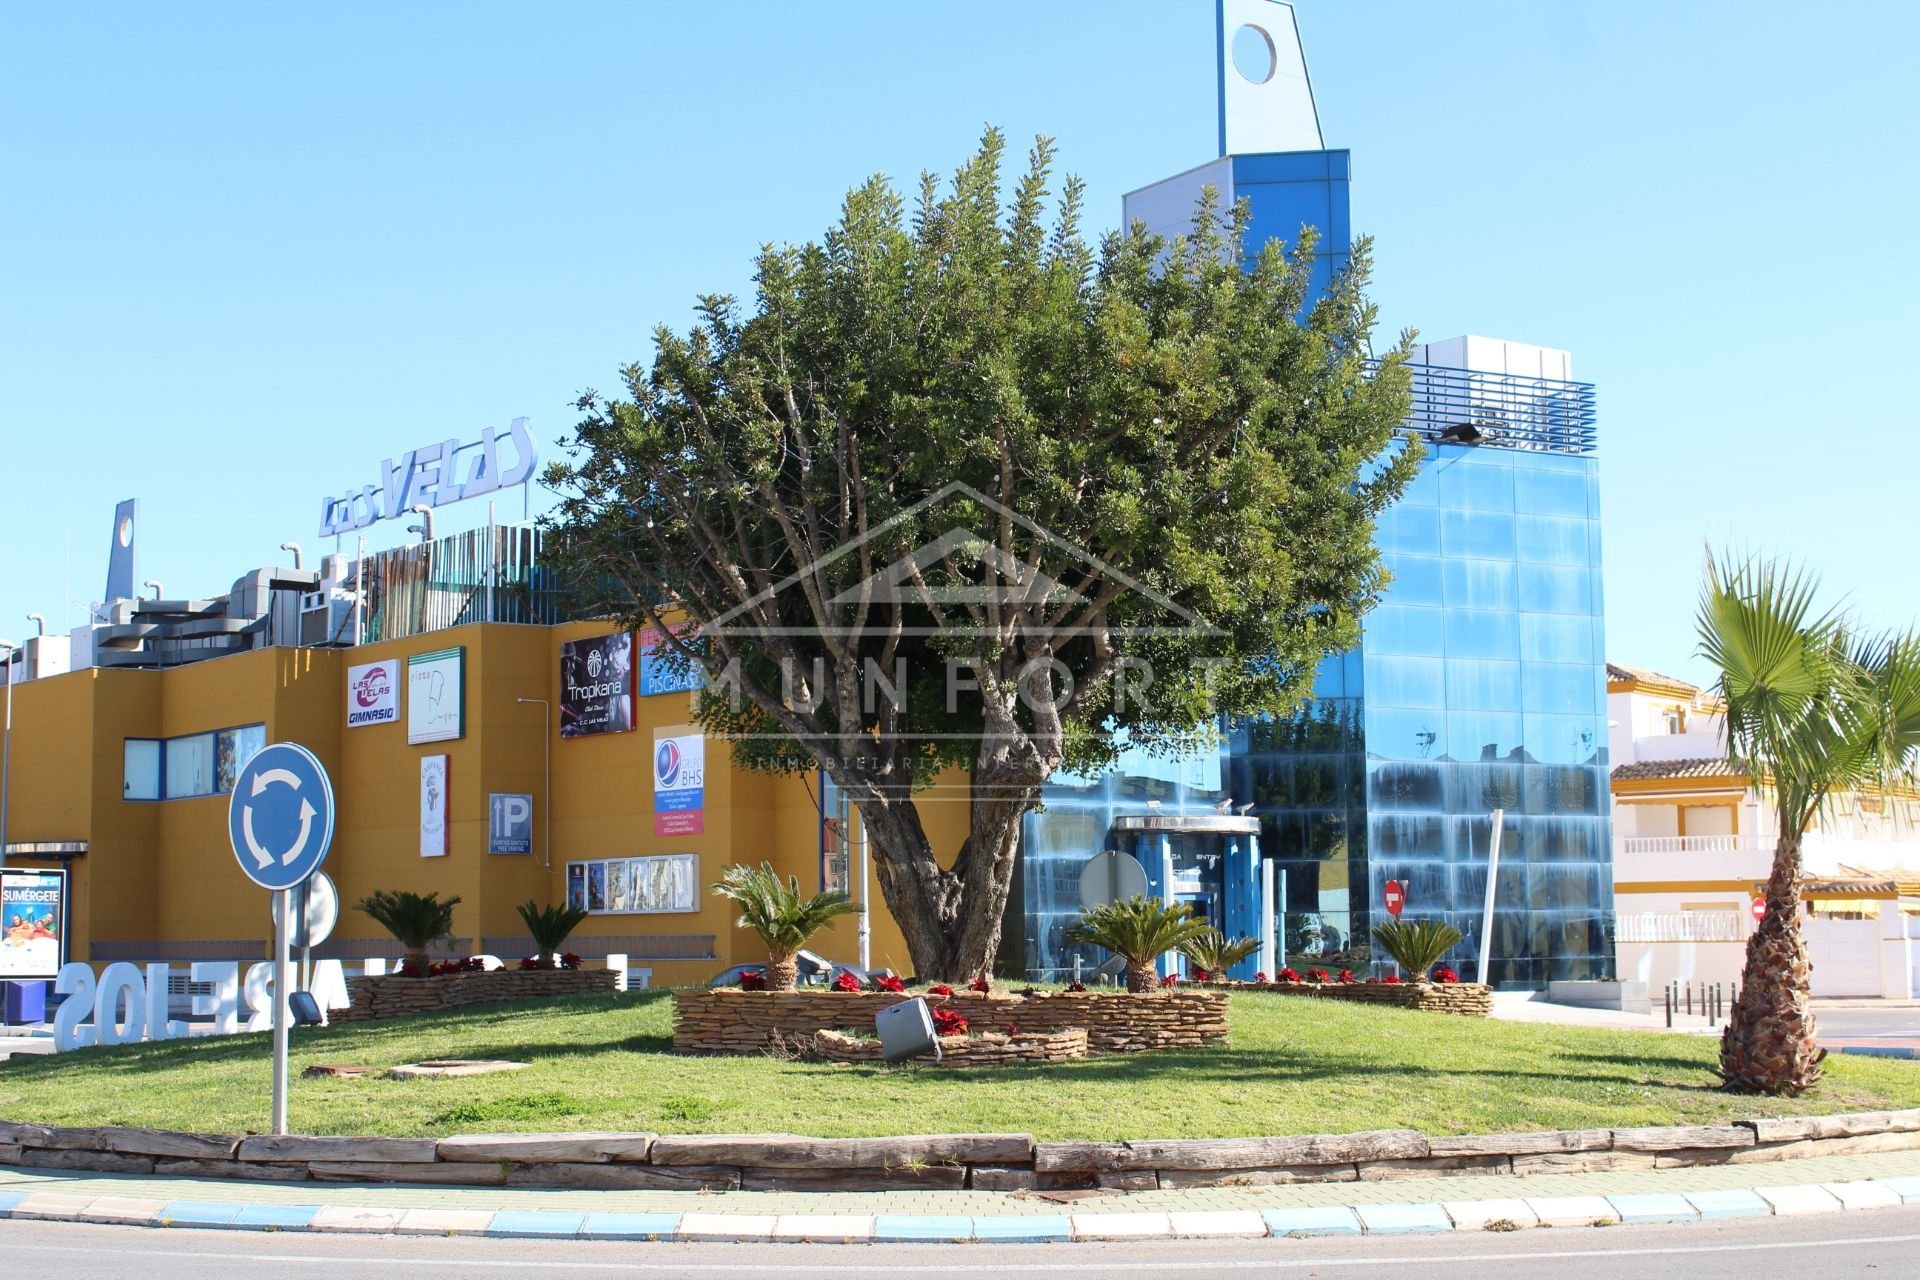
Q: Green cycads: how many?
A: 6